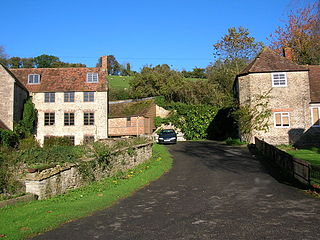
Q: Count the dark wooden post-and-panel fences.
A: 1